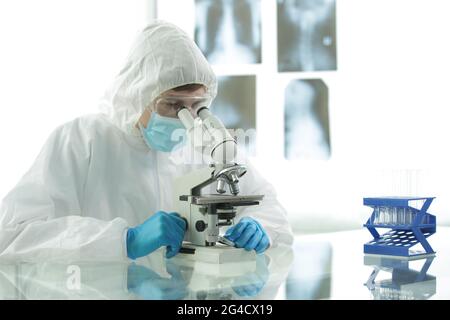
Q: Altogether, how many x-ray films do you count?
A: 4